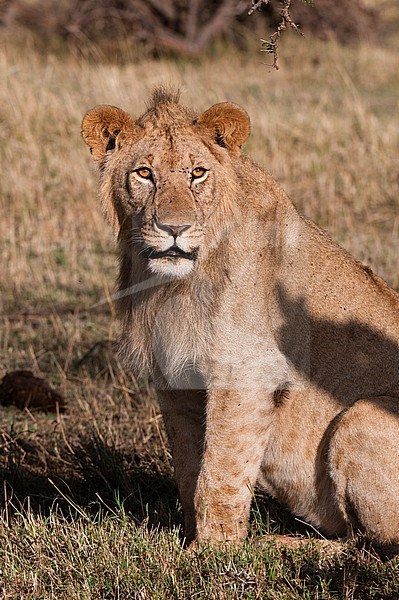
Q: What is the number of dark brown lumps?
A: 1